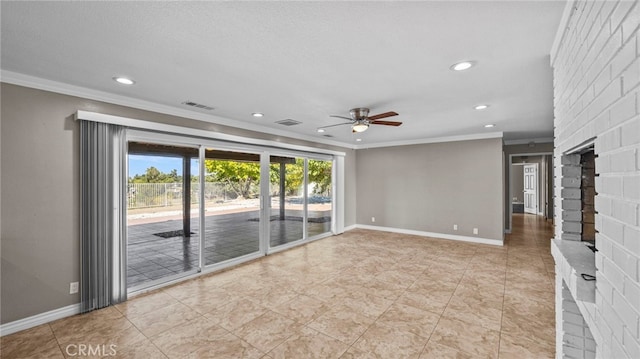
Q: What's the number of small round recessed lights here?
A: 7